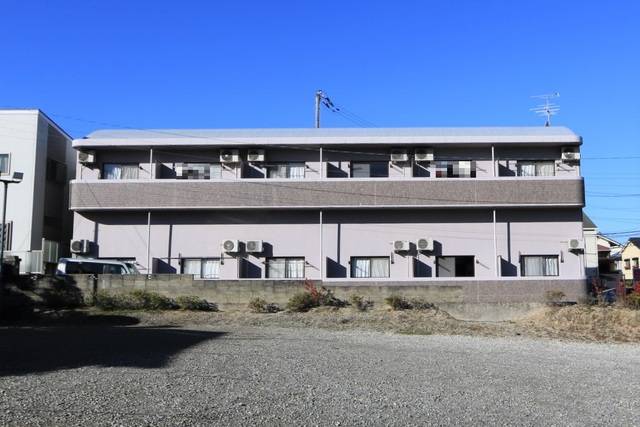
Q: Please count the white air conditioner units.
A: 12